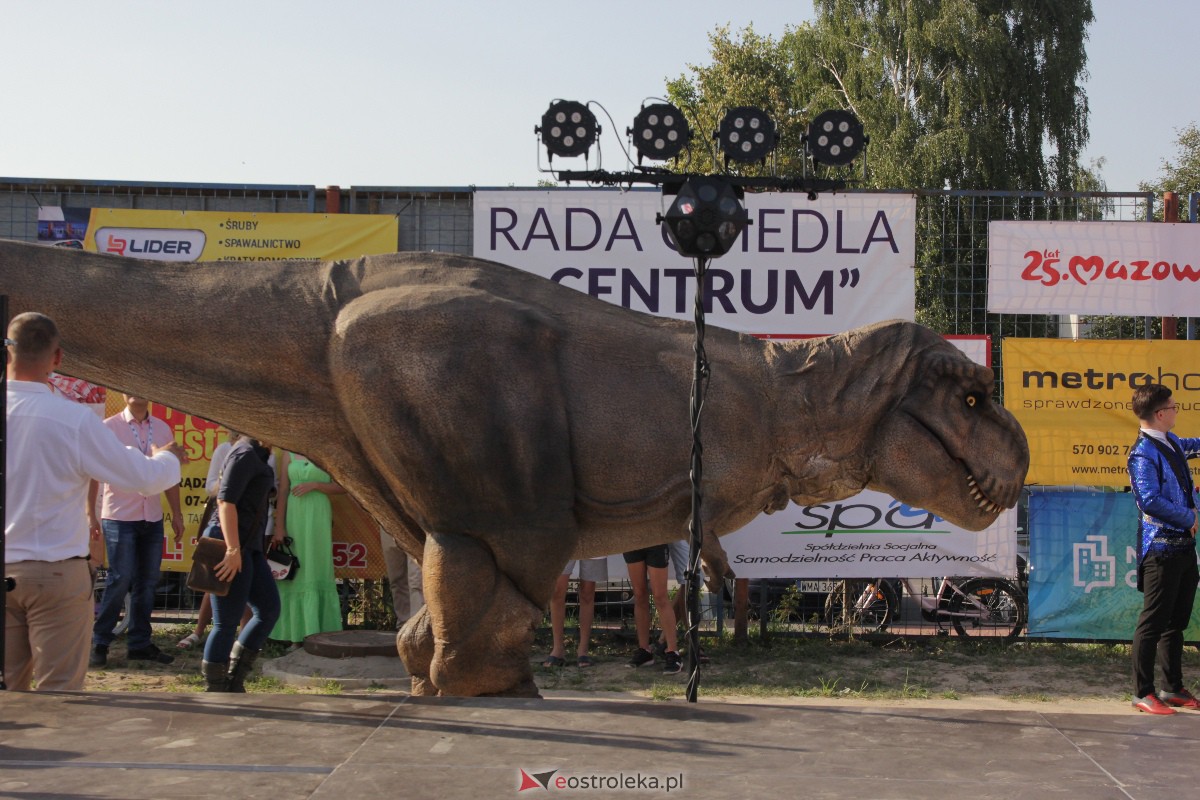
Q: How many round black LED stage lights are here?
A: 4